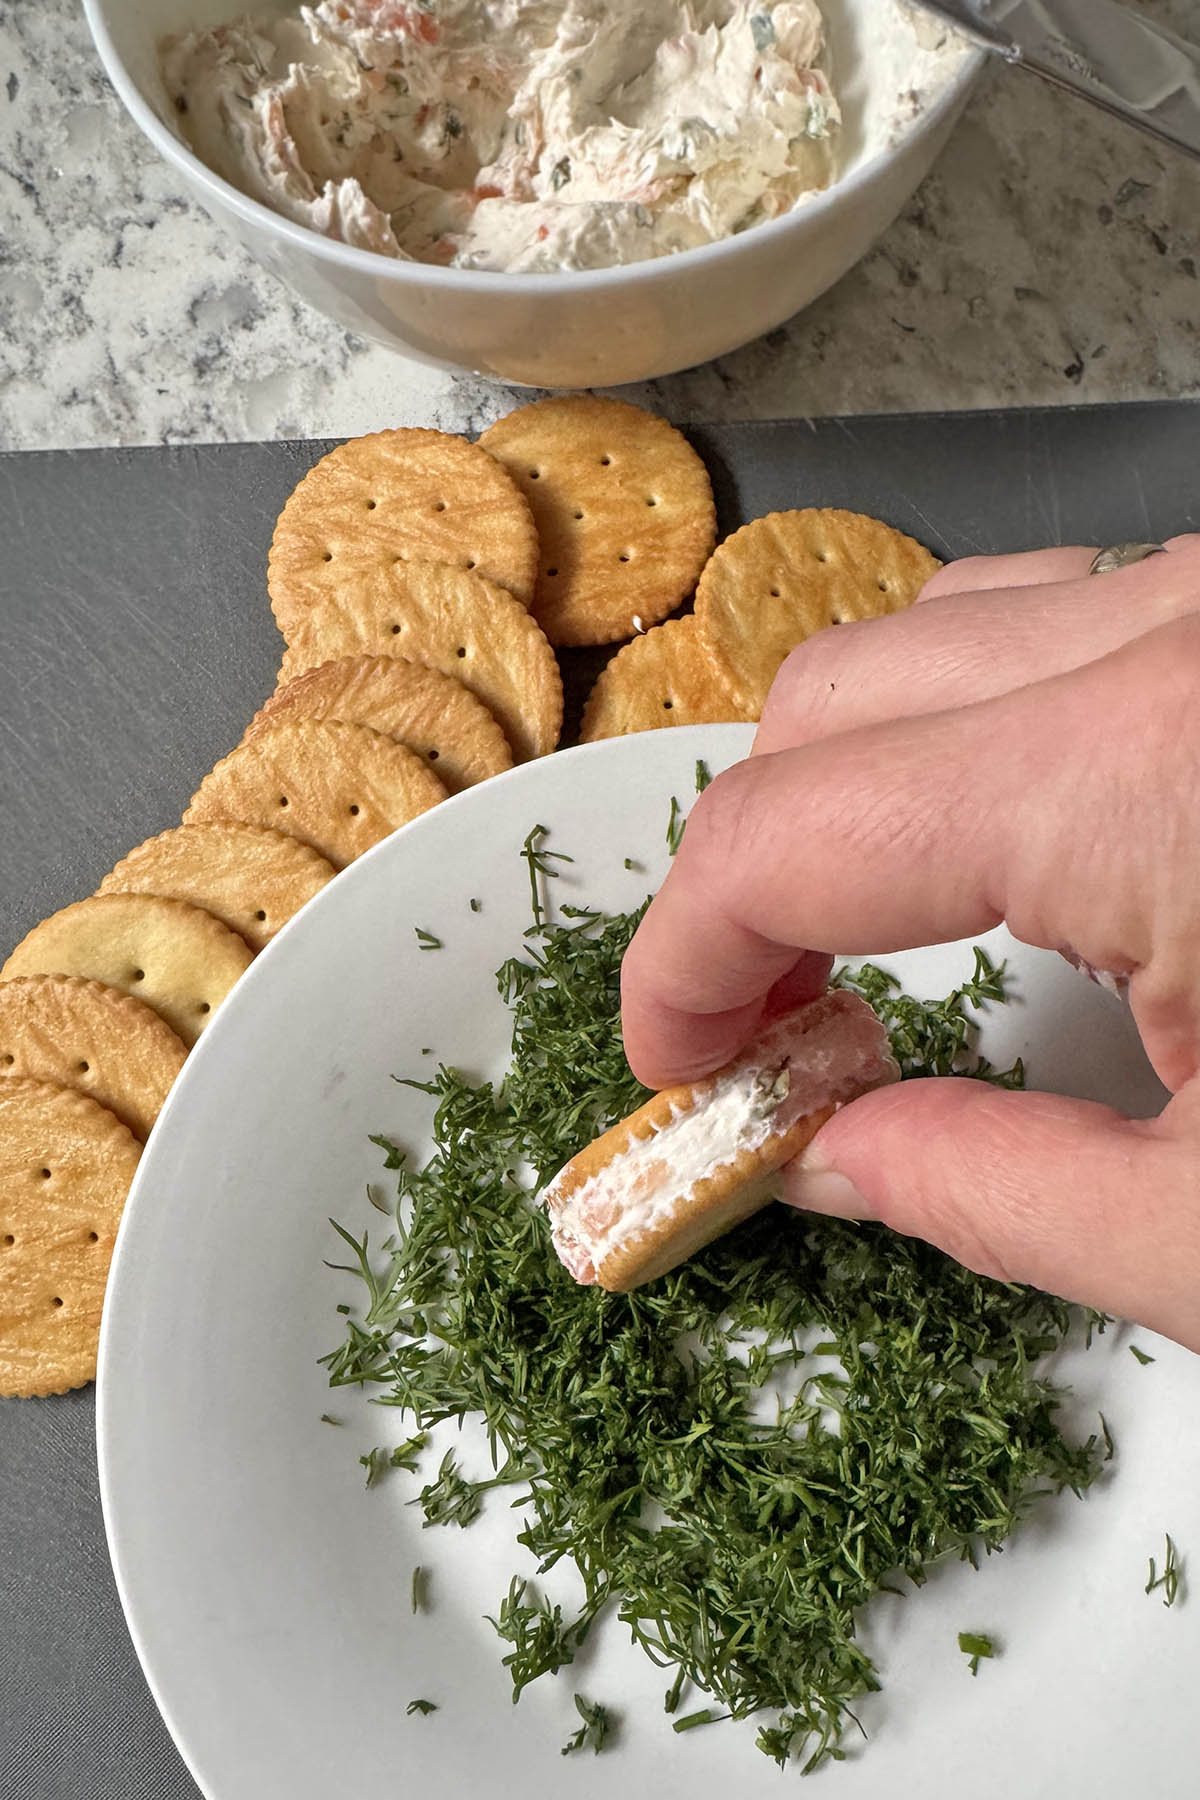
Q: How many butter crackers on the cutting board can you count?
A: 11